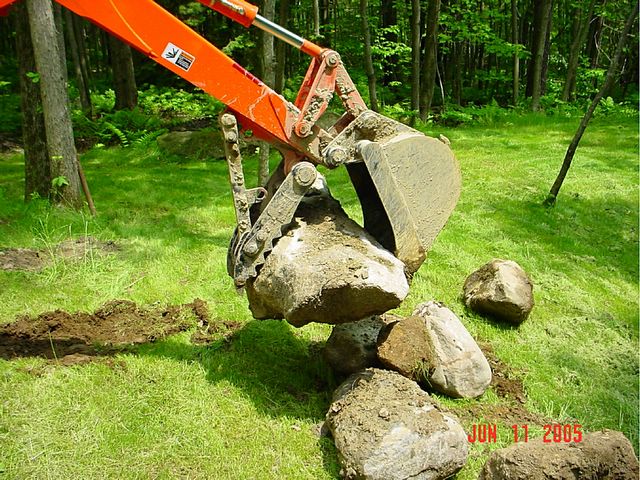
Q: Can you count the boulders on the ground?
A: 5